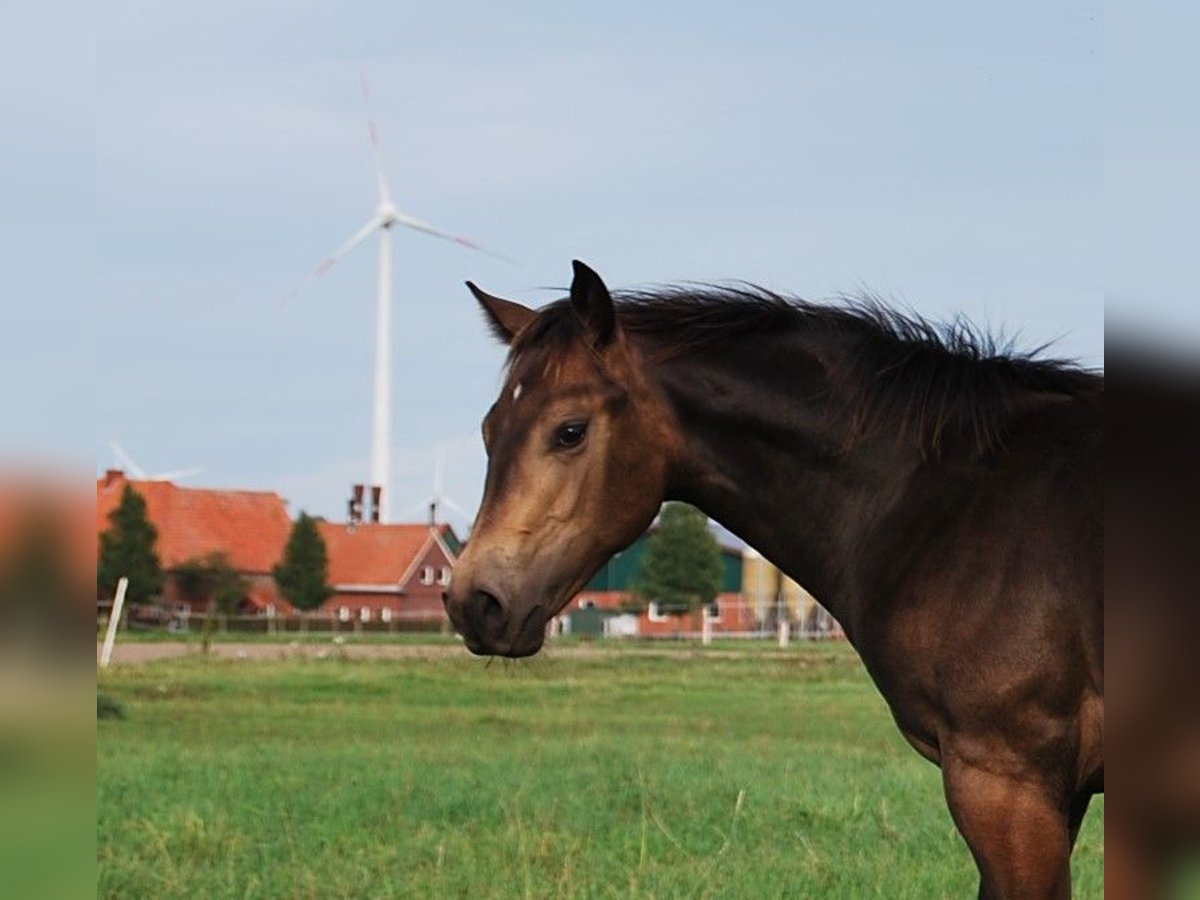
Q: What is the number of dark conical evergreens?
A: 2